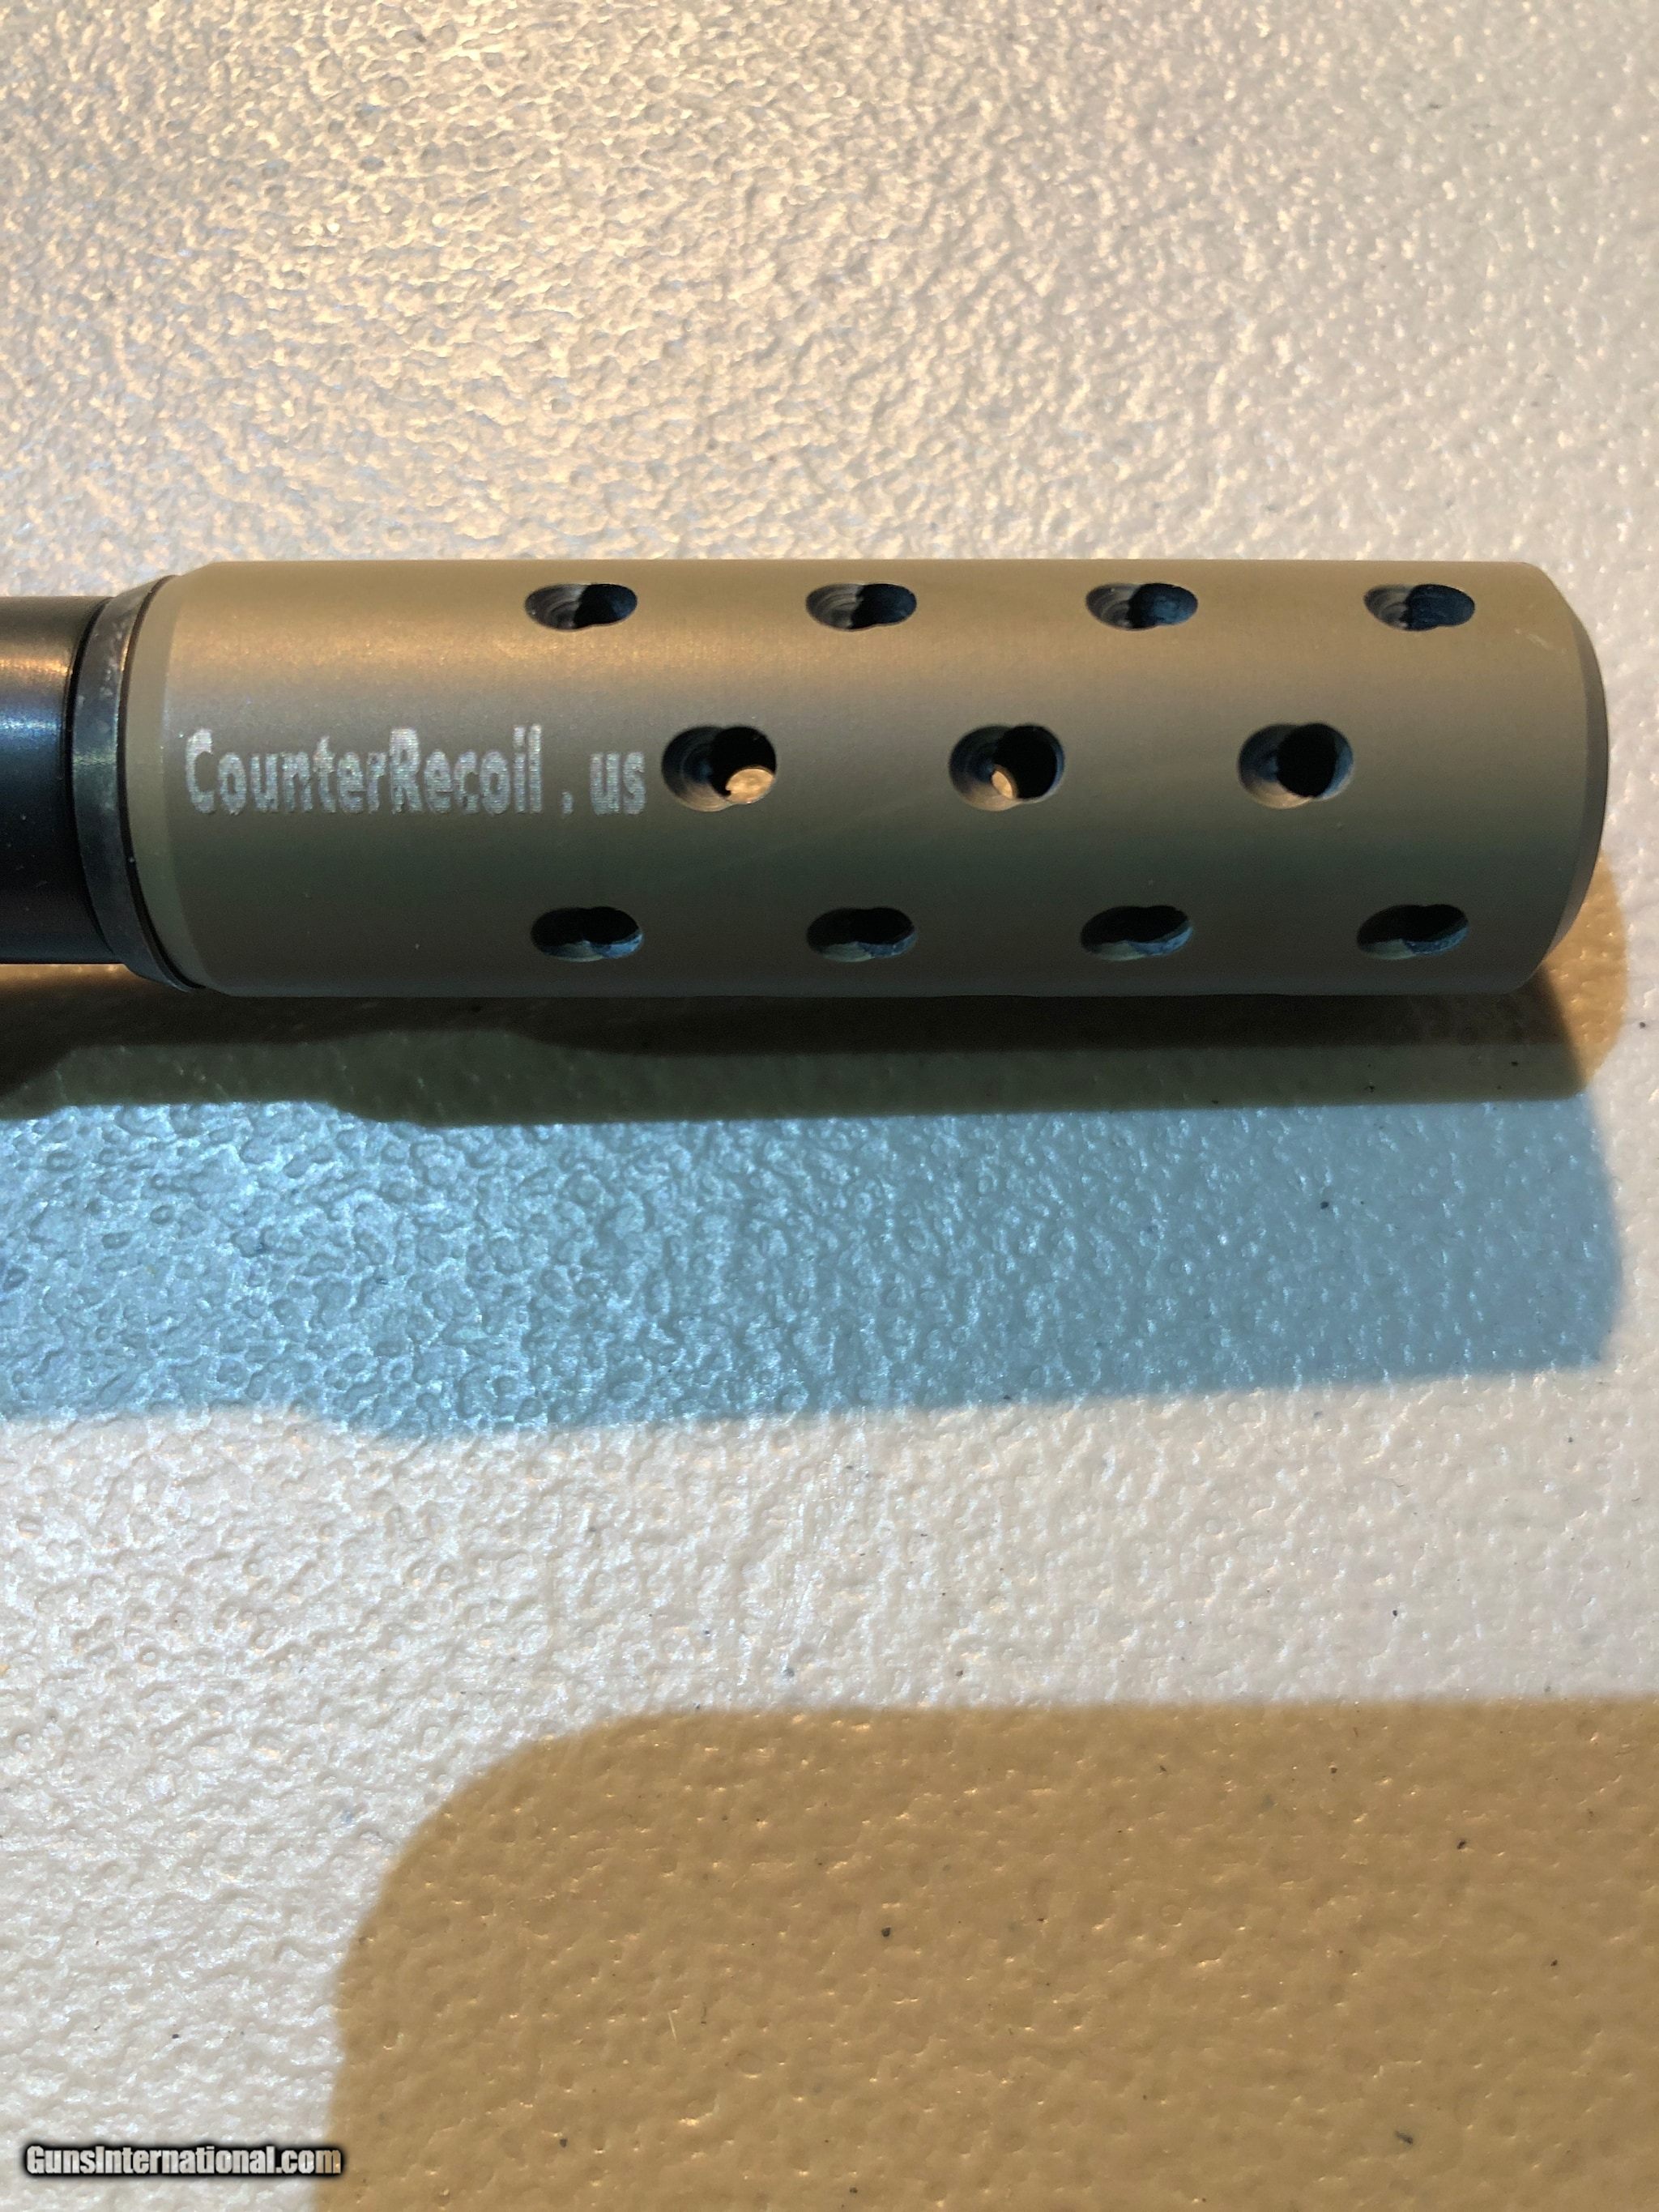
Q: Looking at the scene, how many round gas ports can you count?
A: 11